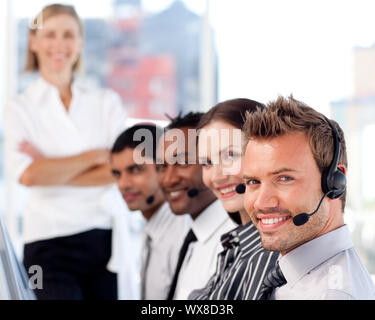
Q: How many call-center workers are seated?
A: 4